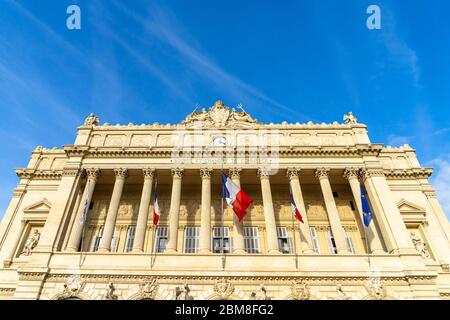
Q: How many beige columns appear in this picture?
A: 10